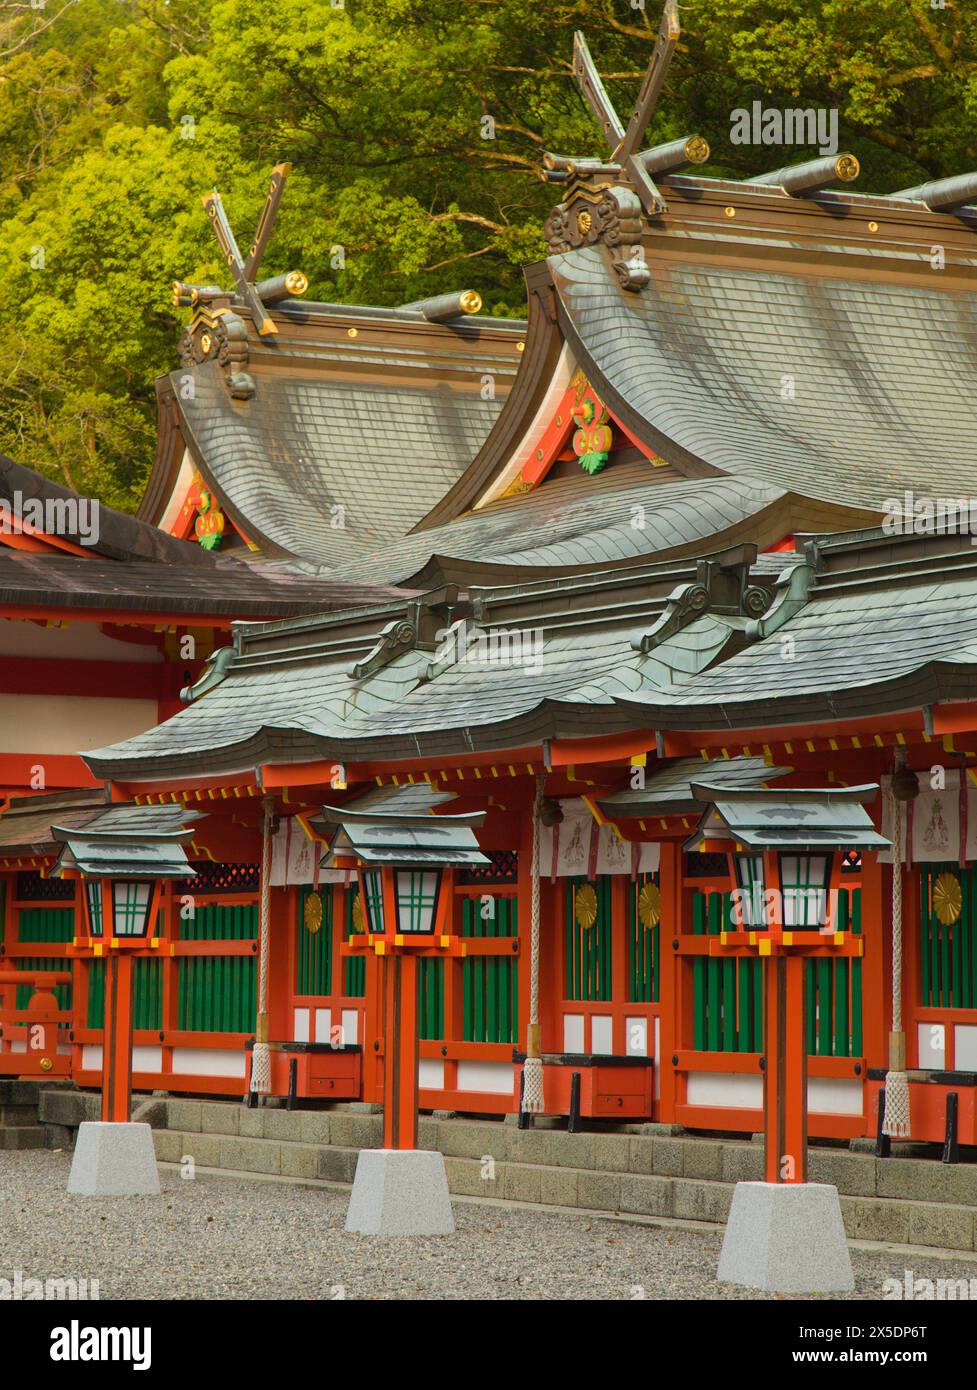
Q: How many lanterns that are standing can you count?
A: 3